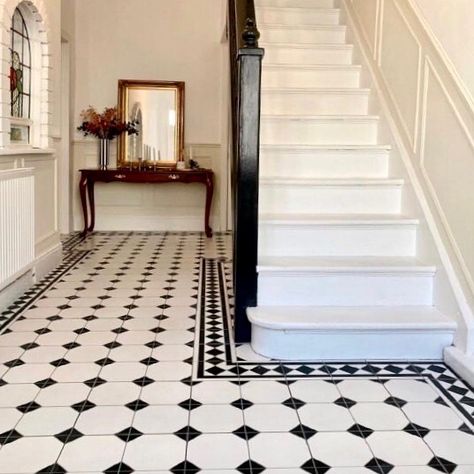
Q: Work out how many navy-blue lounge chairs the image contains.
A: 0